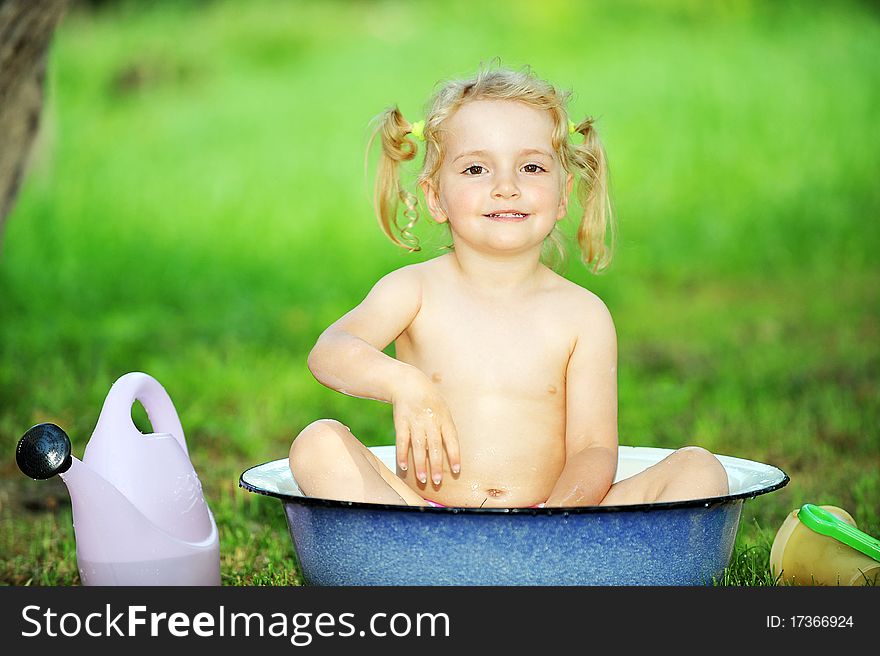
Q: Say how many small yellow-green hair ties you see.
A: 2